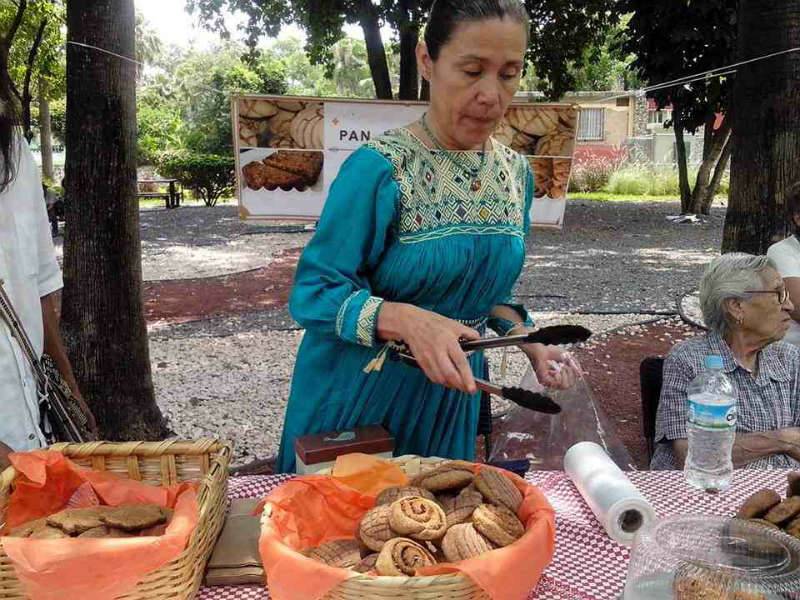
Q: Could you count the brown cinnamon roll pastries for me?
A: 2